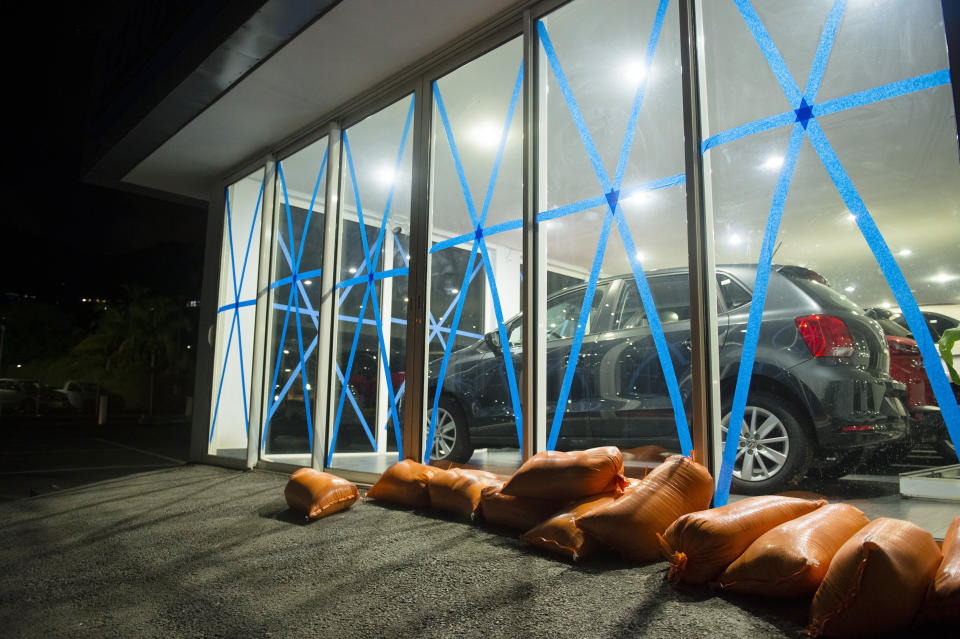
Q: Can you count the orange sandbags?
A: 11